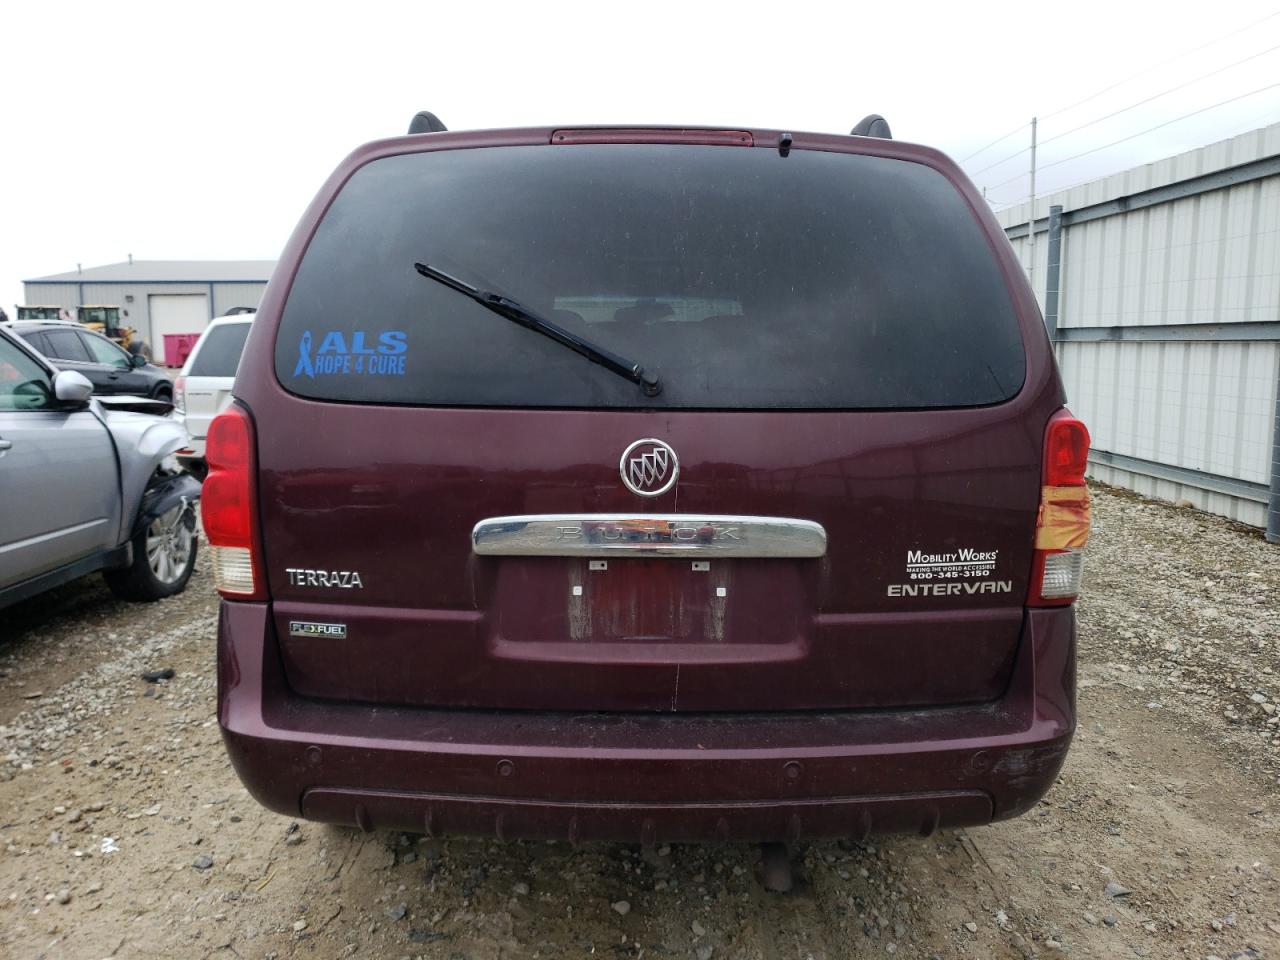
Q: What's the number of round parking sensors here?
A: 4